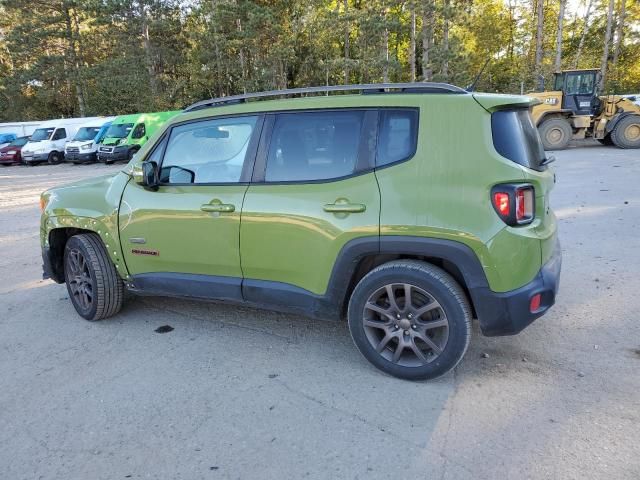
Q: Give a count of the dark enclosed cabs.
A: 1